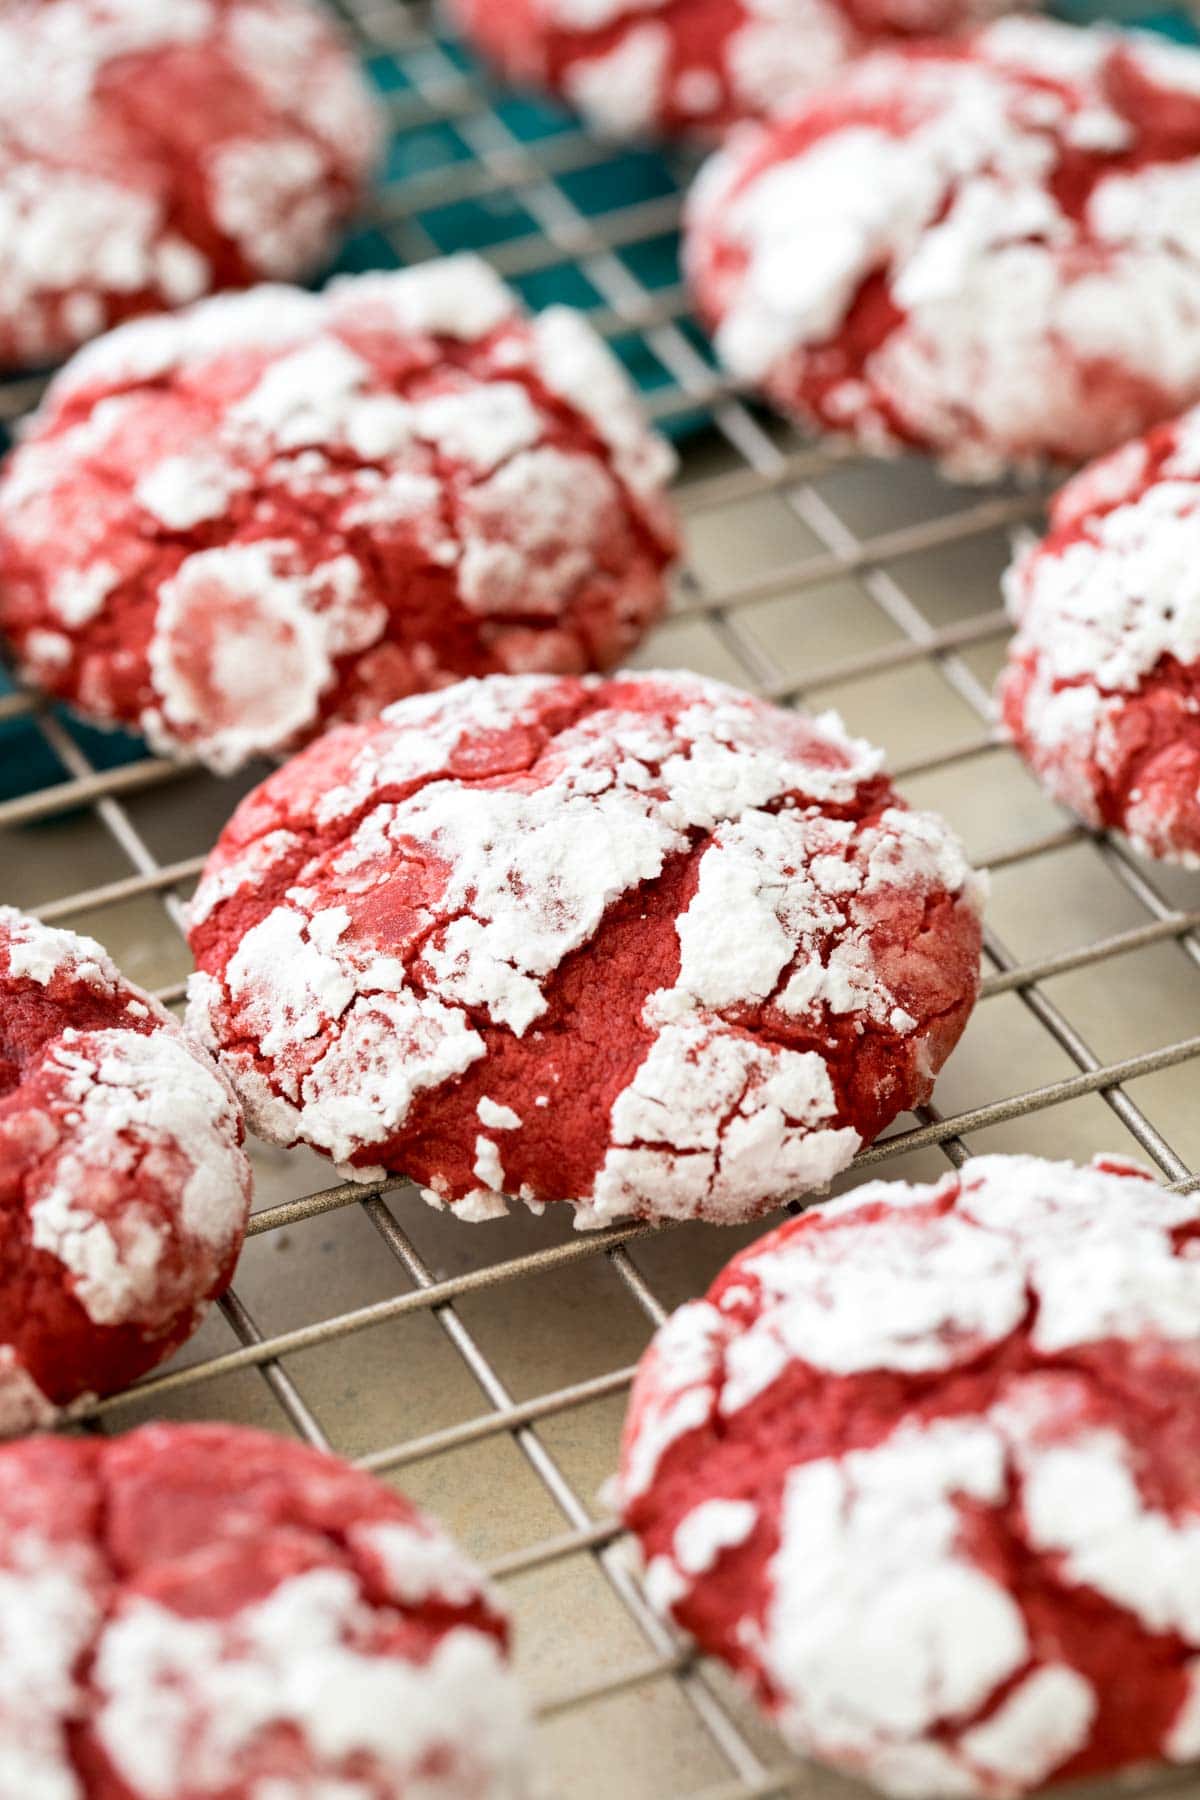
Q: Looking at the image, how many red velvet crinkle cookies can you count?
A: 9